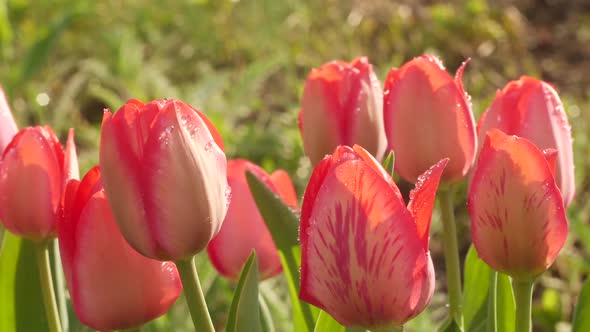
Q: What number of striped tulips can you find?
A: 2